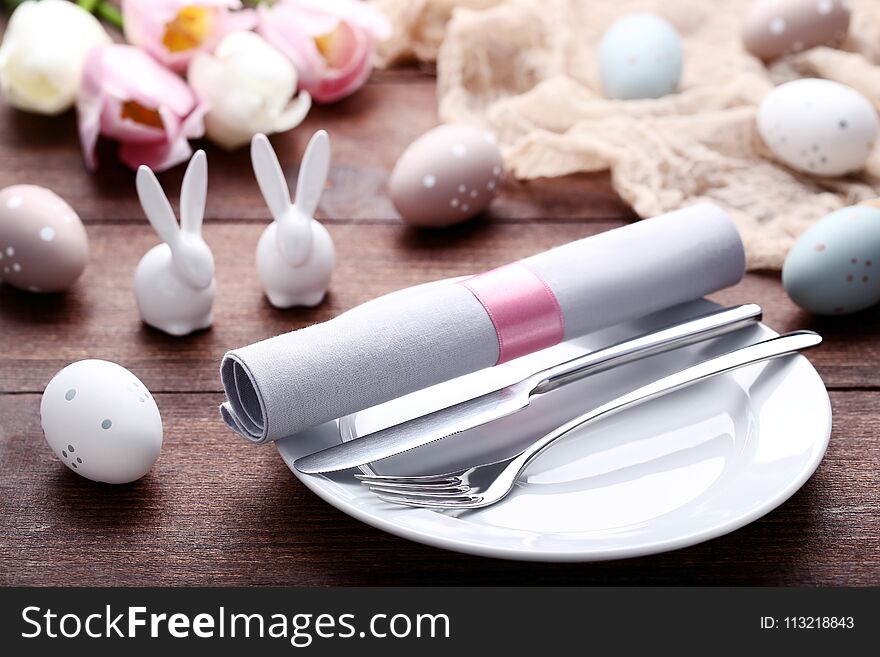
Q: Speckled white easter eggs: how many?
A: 2